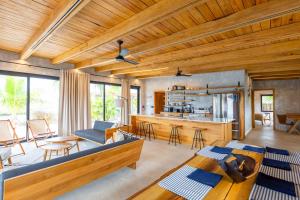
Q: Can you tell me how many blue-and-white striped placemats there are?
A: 6